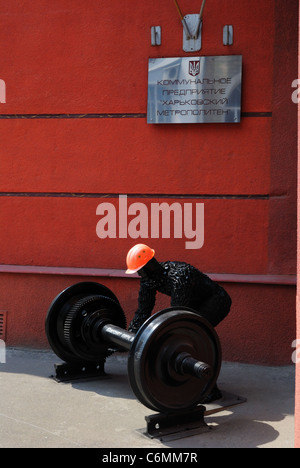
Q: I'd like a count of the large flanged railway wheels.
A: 2